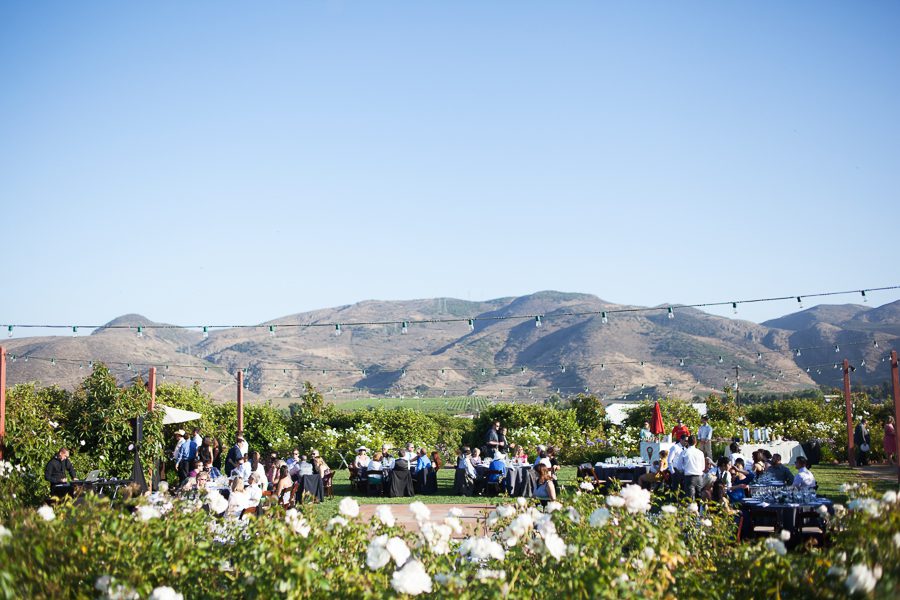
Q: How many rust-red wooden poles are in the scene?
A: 5